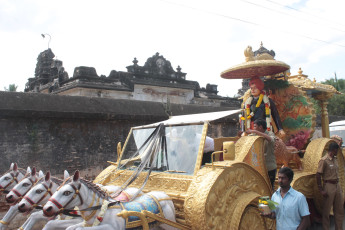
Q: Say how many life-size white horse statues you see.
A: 4